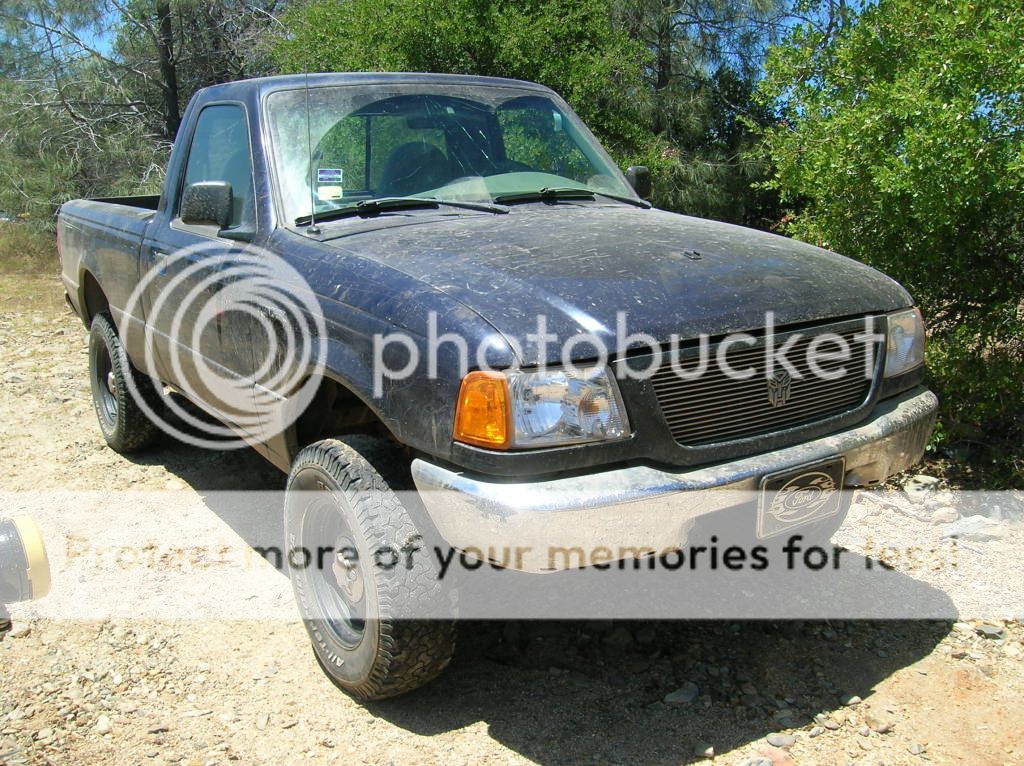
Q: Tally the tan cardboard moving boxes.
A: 0